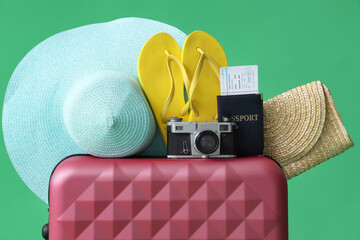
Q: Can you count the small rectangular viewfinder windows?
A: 2